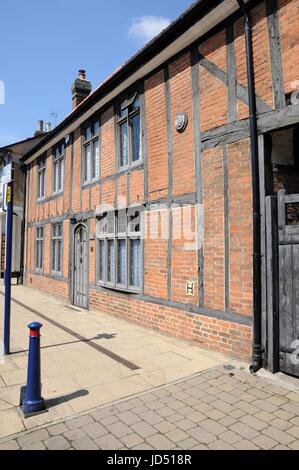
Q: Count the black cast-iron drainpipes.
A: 1